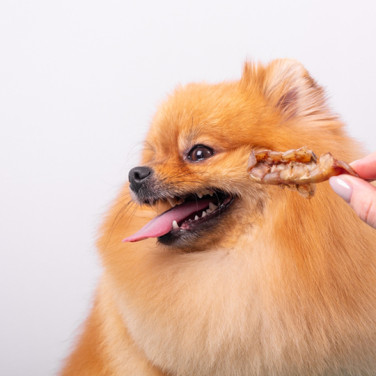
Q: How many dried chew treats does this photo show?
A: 1